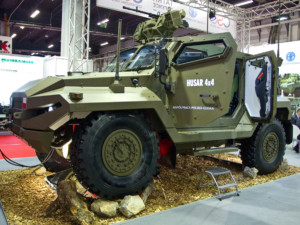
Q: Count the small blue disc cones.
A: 0